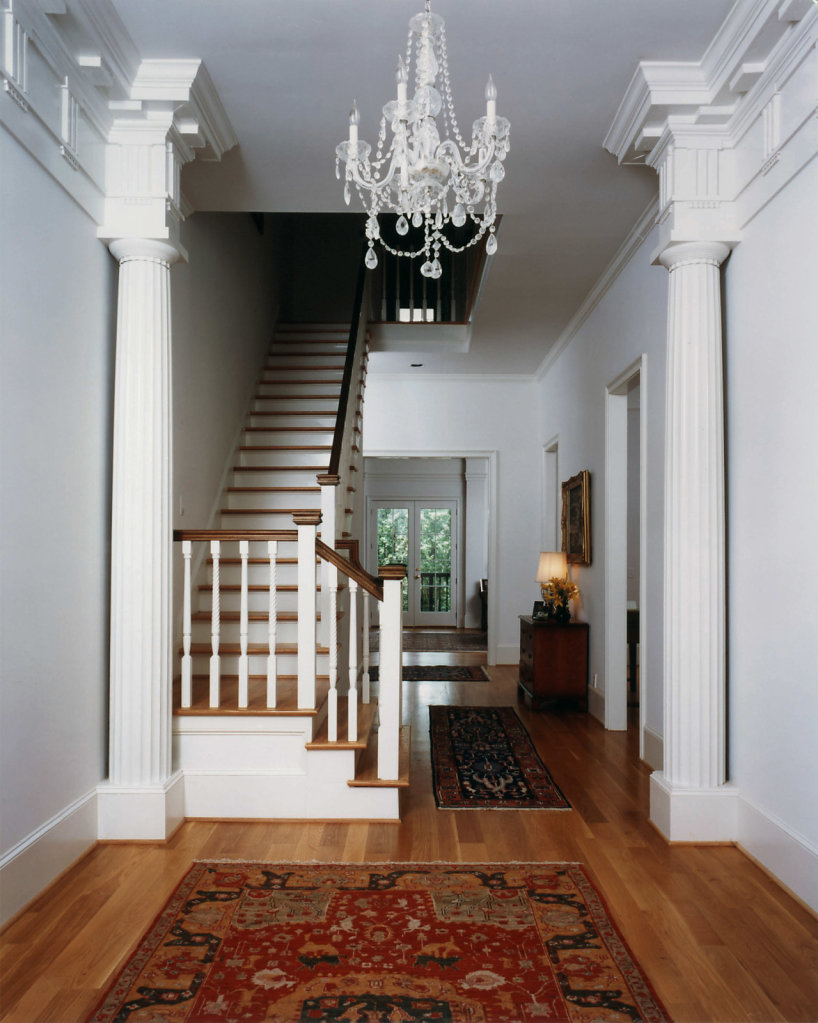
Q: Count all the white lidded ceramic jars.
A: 0